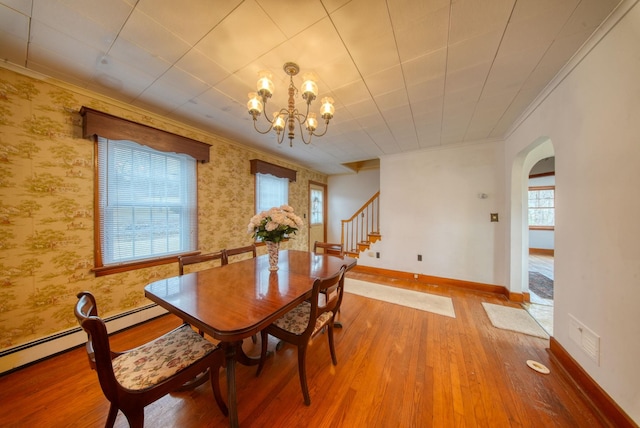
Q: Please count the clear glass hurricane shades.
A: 6